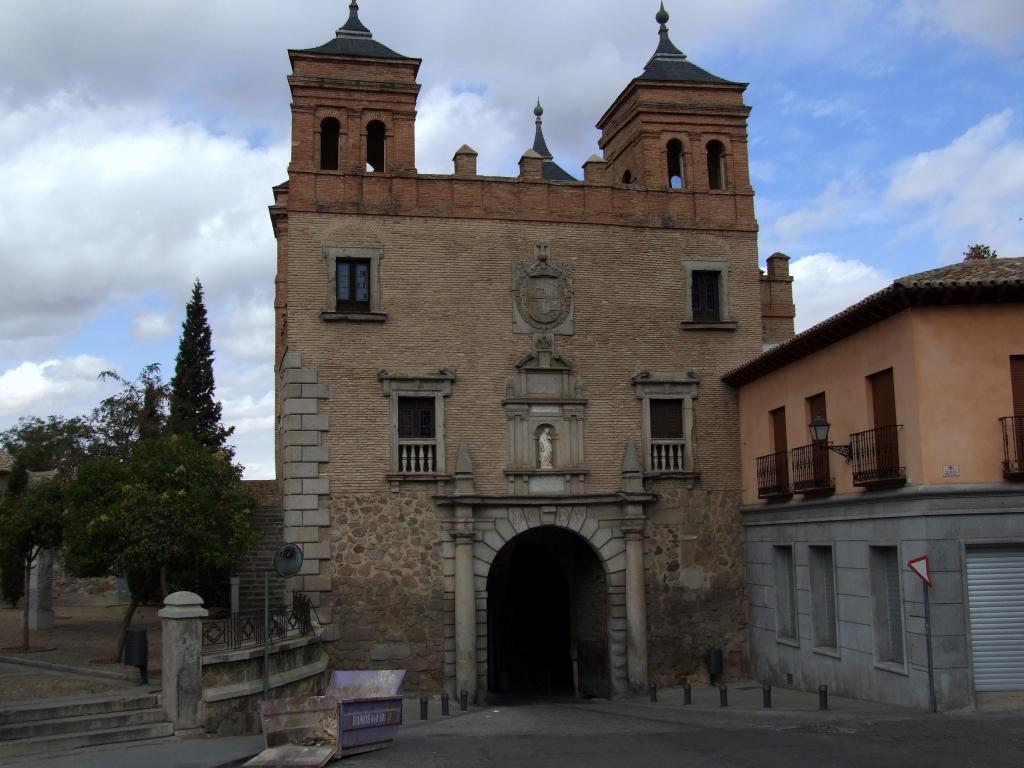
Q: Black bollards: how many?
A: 8